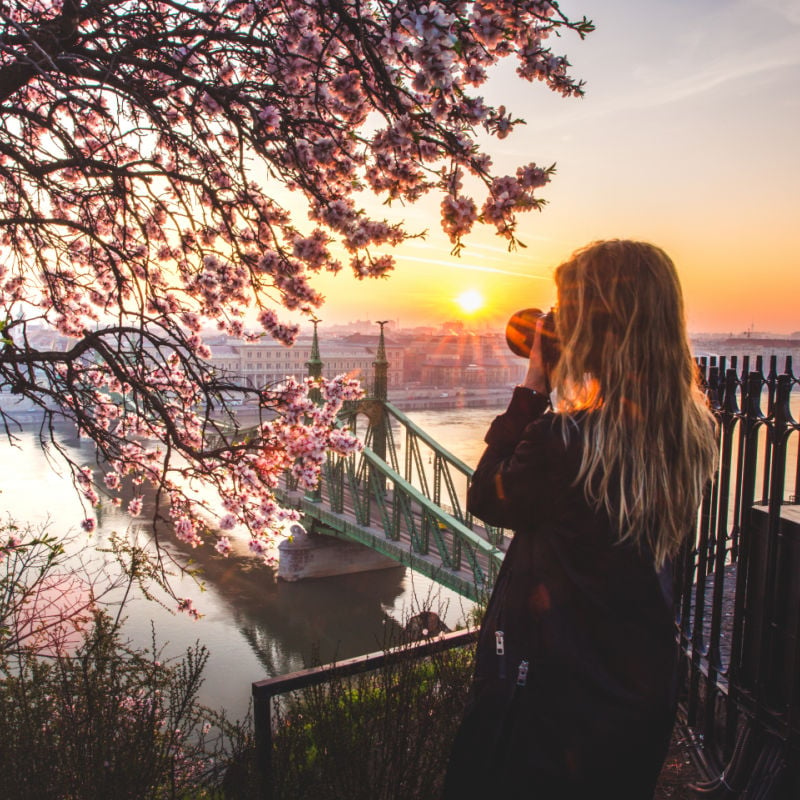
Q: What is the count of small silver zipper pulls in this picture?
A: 2